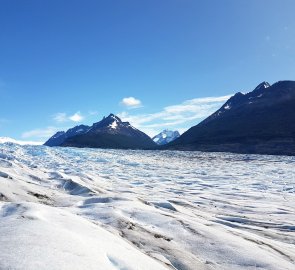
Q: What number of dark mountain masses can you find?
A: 2